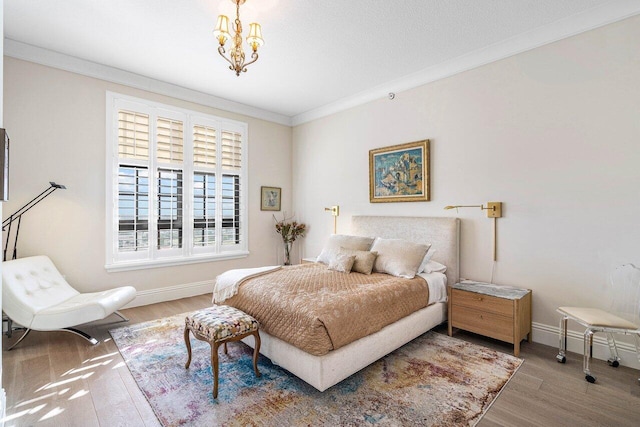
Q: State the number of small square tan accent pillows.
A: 2